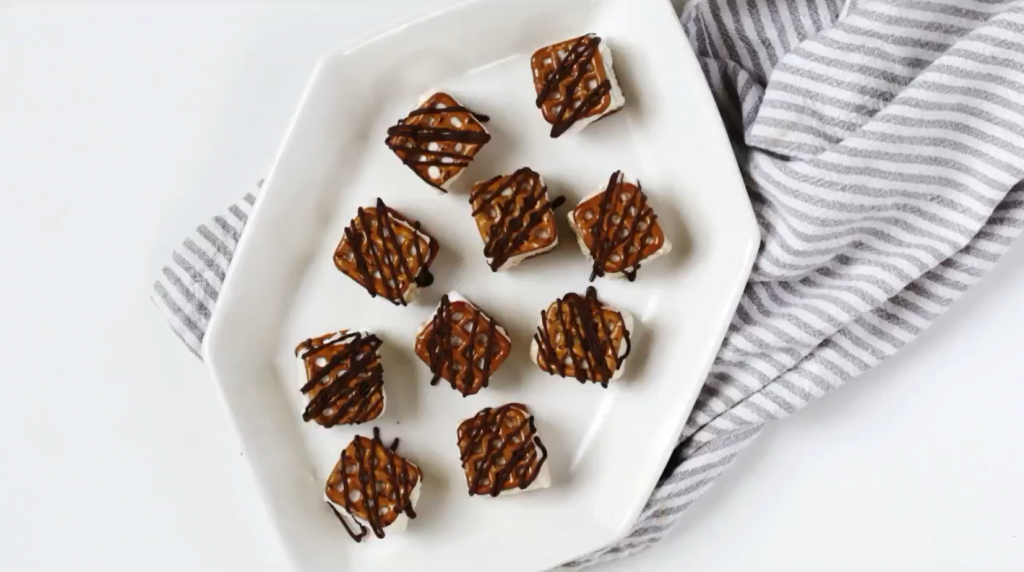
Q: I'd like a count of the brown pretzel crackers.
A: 10